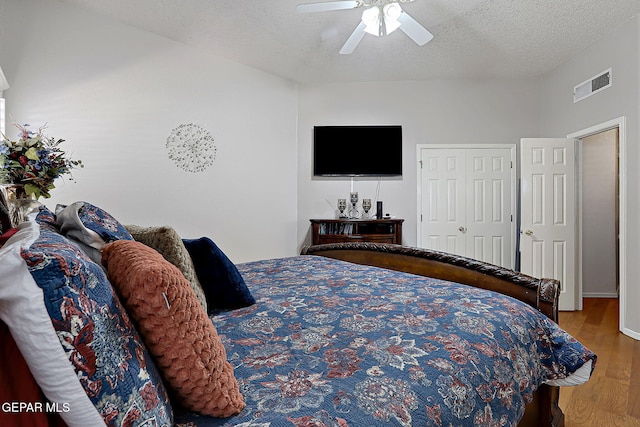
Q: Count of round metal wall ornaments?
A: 1